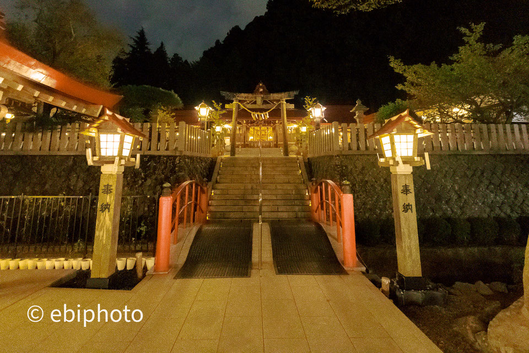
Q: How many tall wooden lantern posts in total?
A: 2